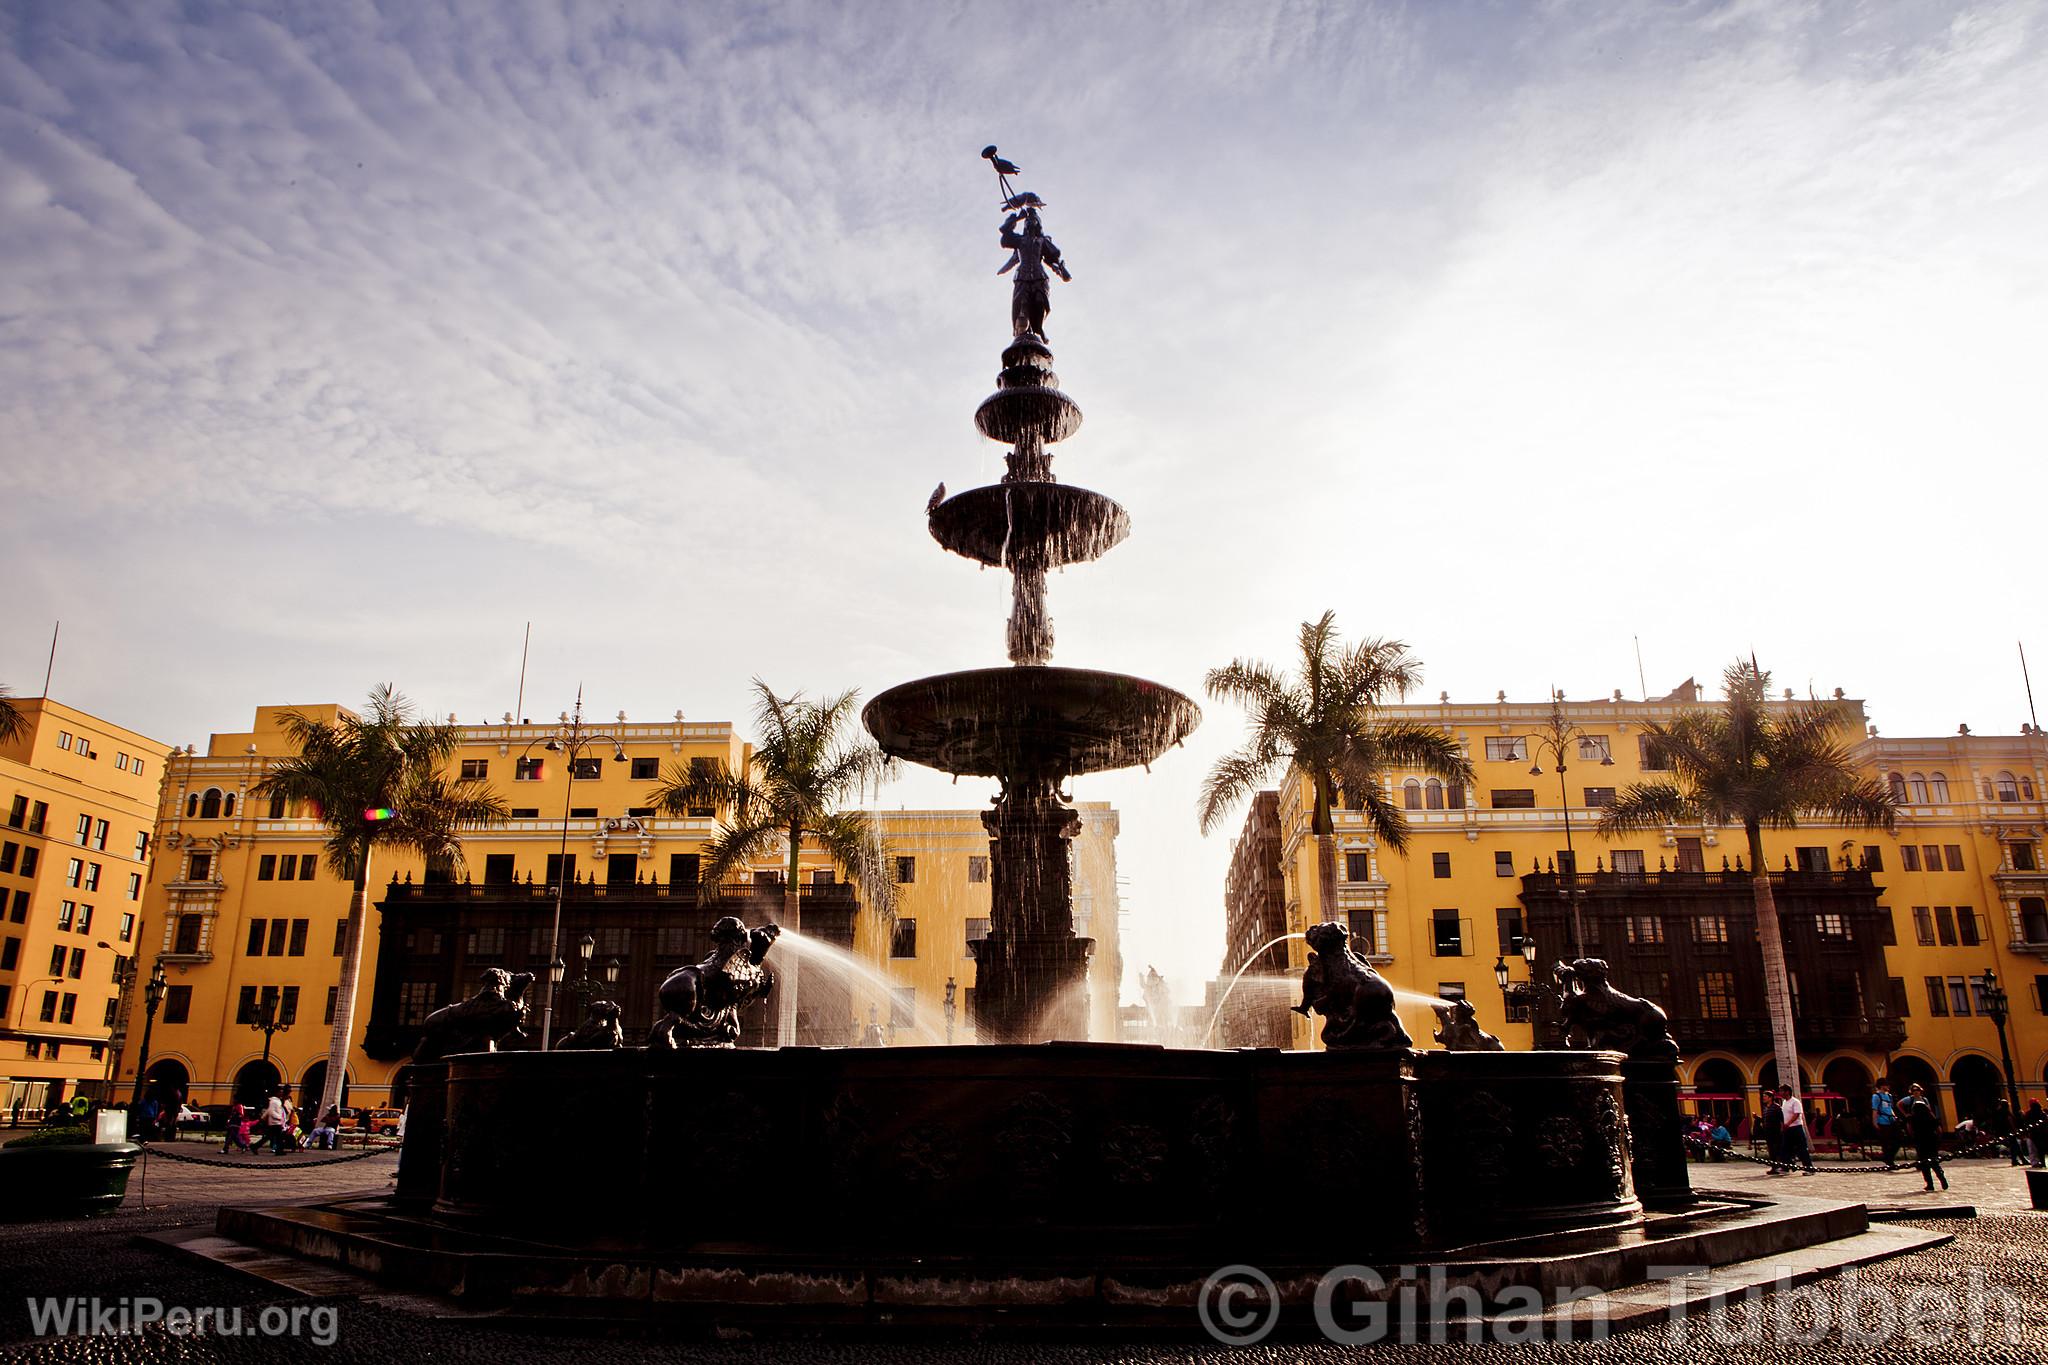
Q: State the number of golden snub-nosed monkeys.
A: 0